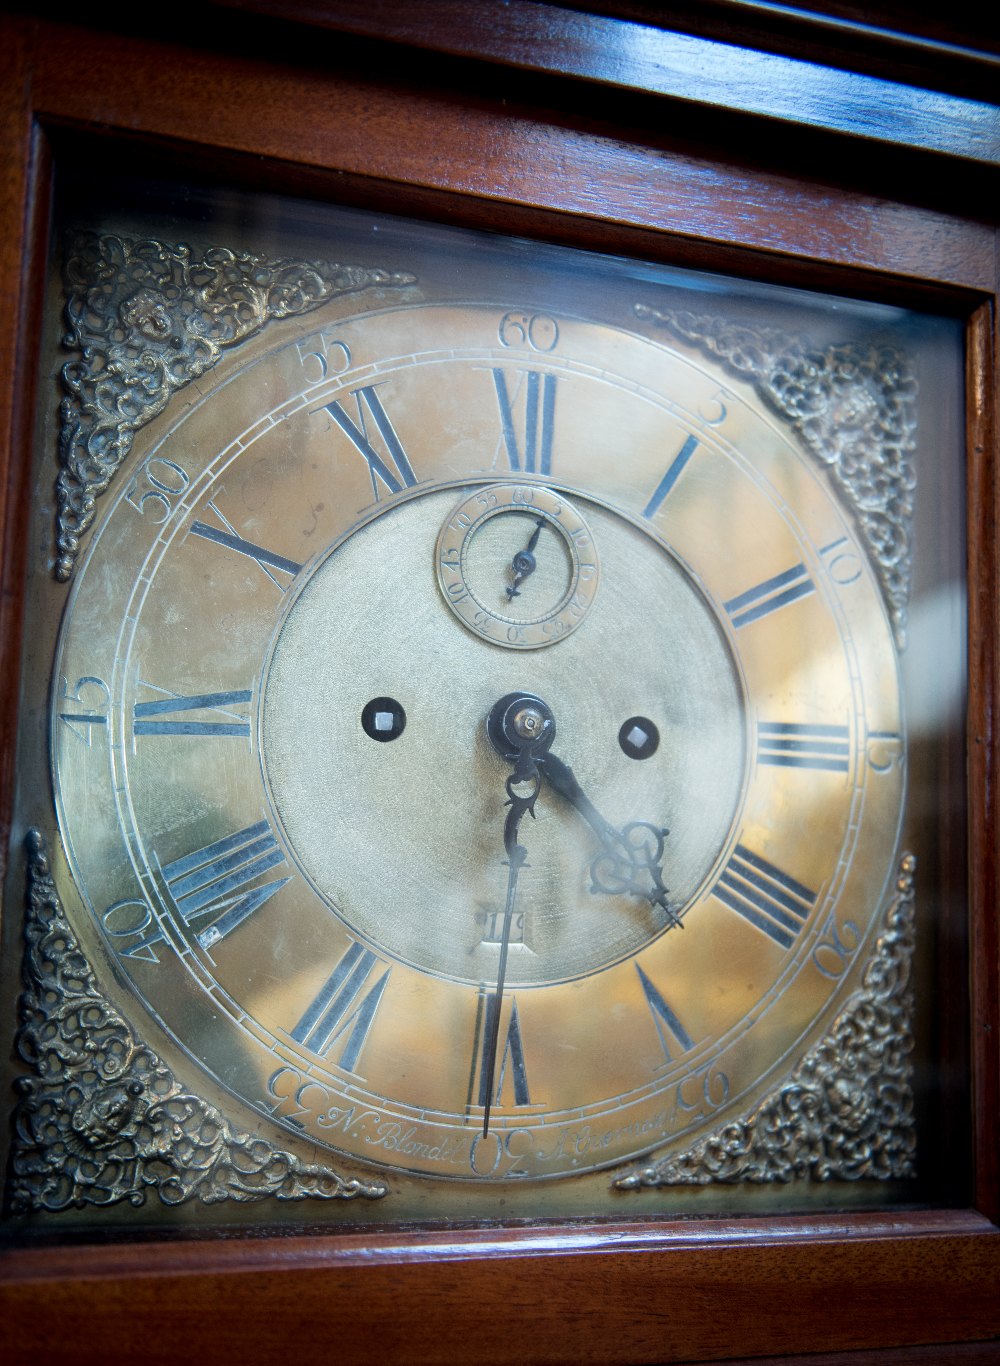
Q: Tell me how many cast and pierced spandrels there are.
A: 4